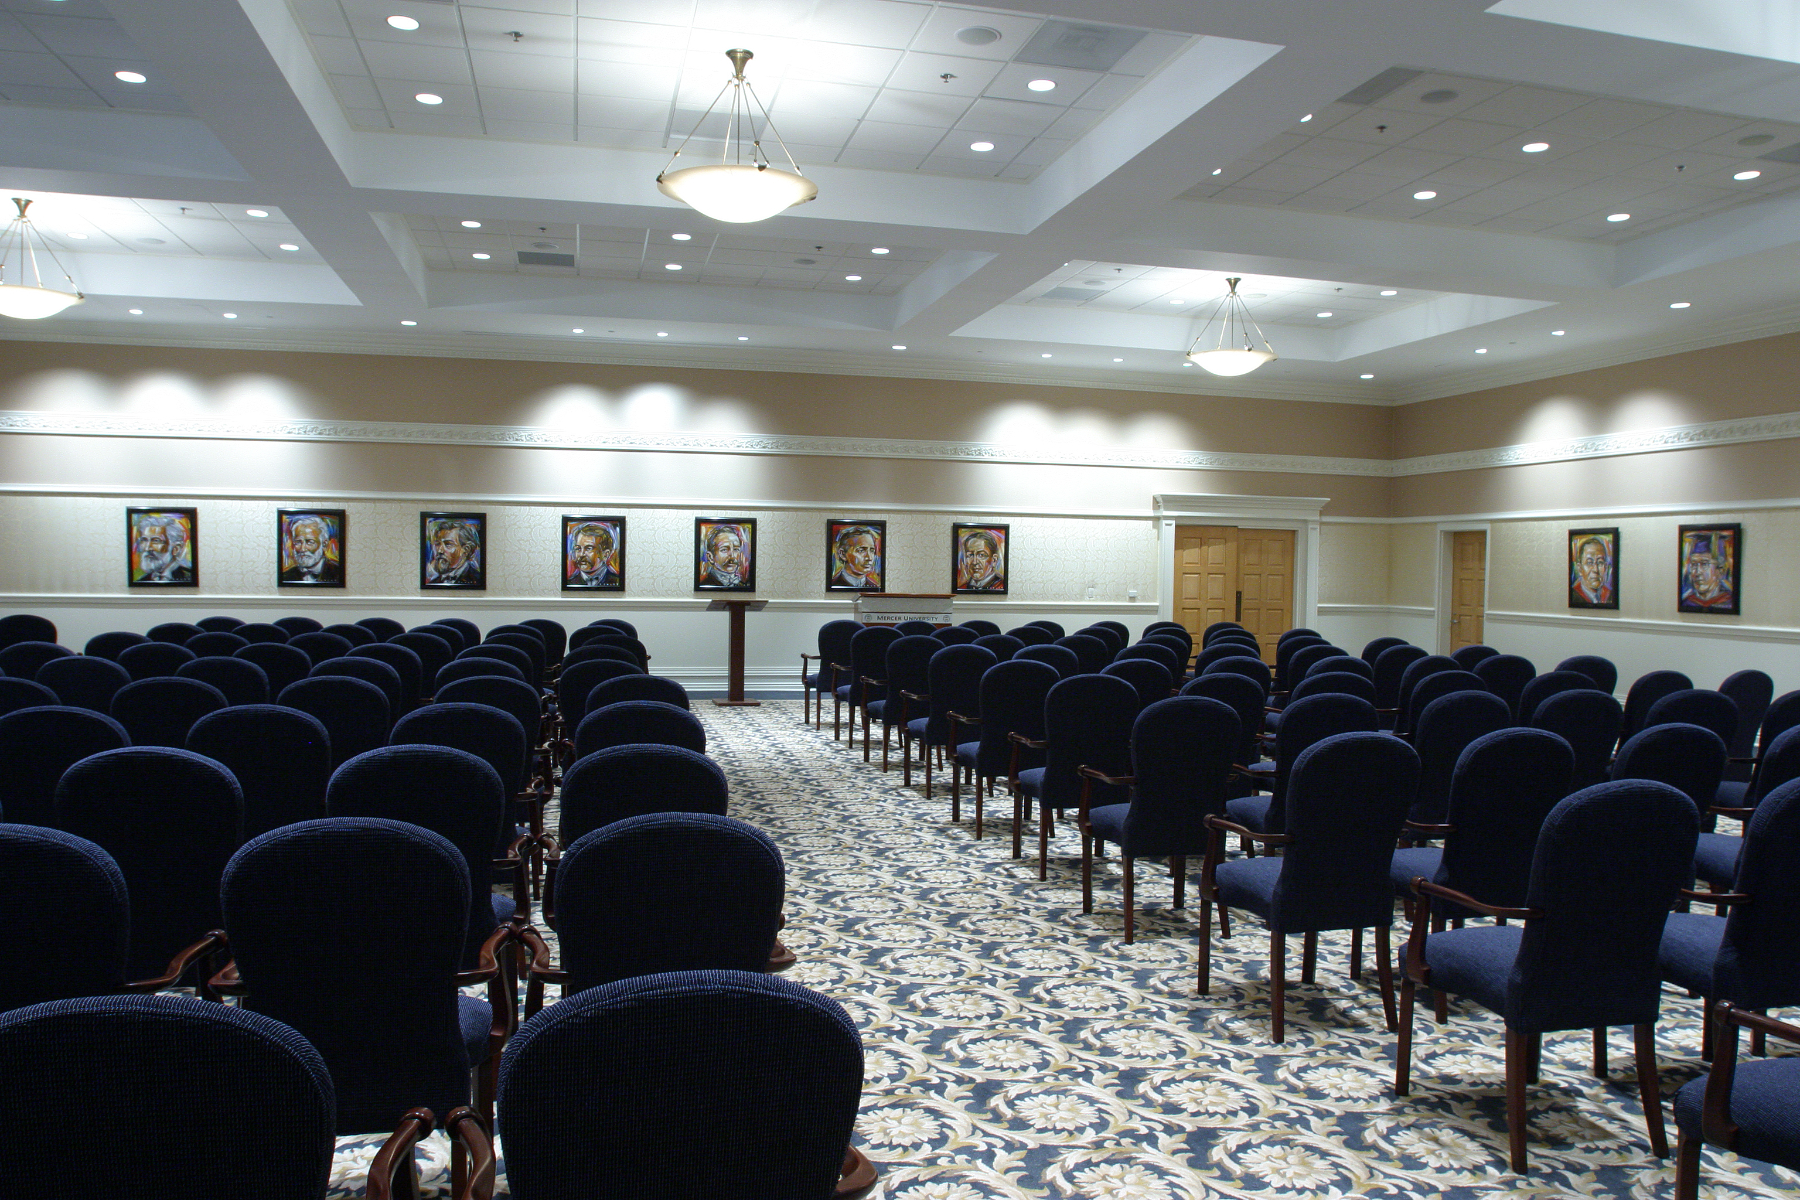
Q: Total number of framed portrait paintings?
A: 9